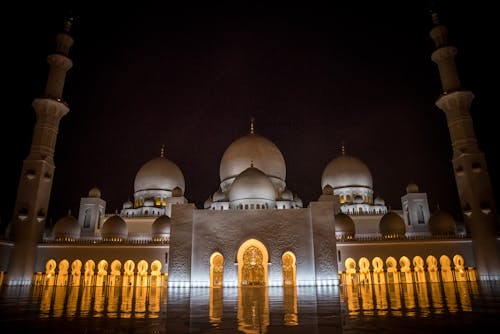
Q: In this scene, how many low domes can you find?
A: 6